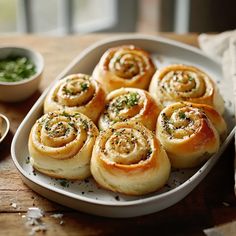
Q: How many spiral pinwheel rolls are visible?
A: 7